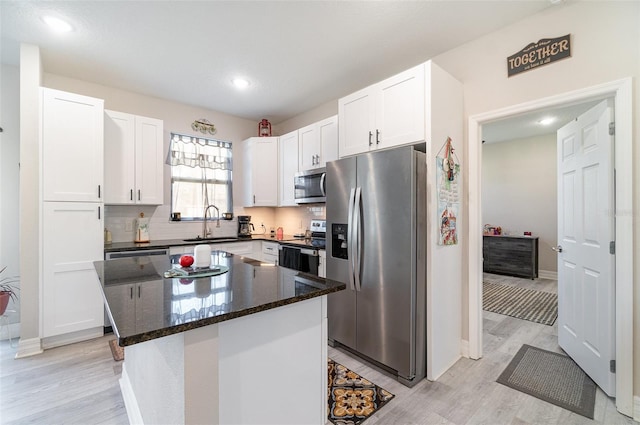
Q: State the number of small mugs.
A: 2